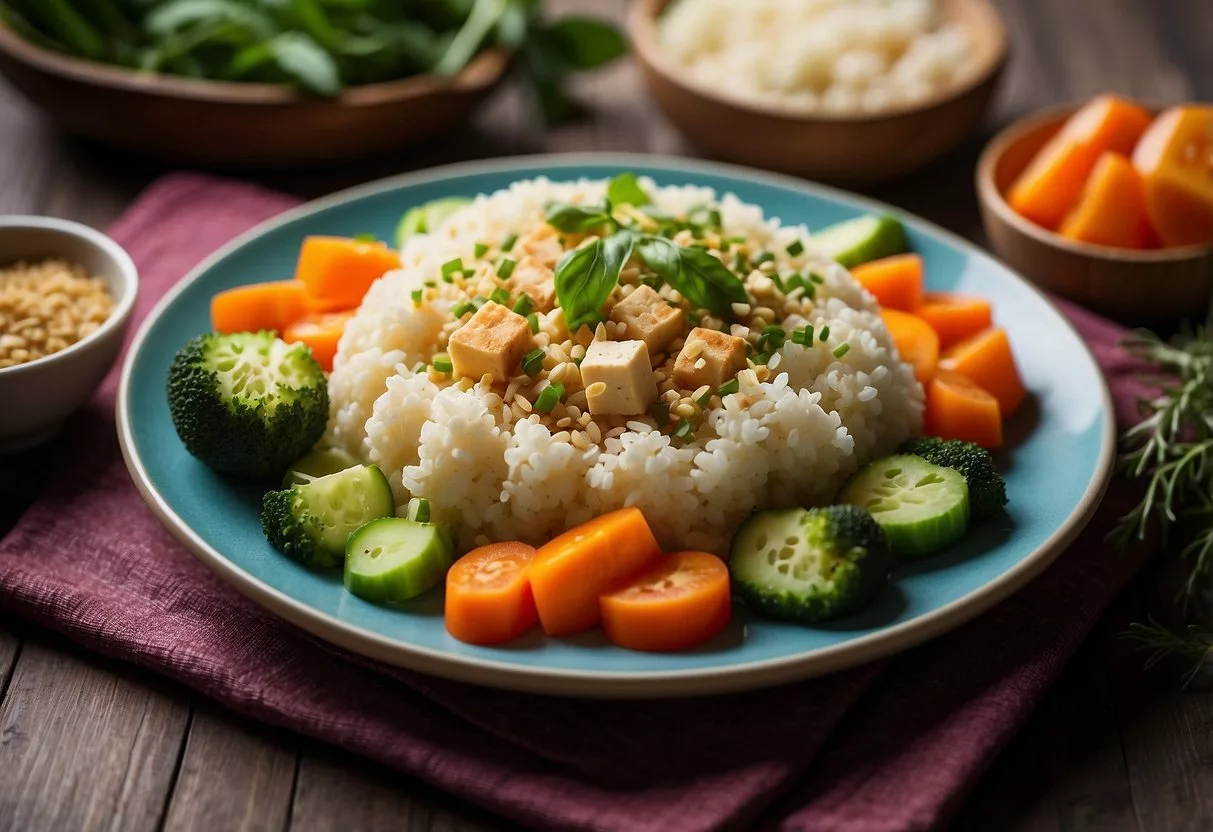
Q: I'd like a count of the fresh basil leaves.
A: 4